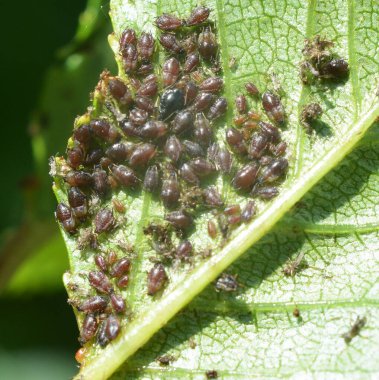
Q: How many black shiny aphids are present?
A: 1